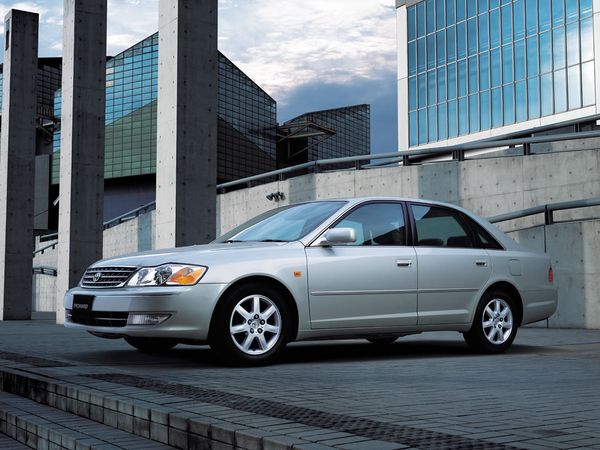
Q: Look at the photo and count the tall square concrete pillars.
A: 3